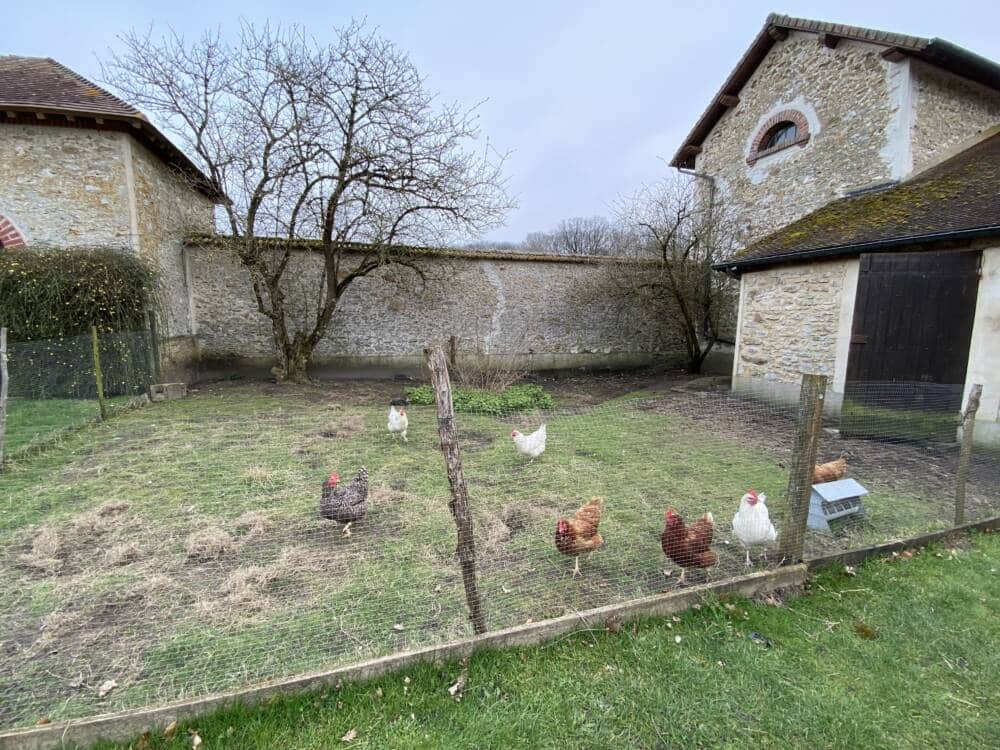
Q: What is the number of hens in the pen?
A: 7